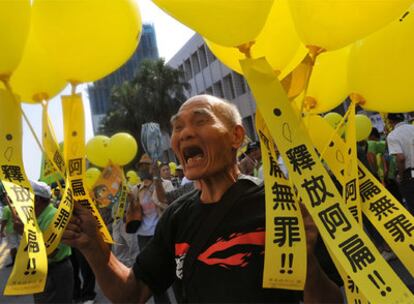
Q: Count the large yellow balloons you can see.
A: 8